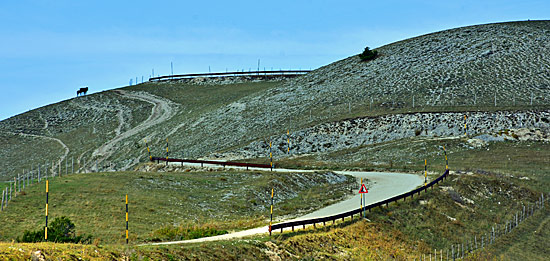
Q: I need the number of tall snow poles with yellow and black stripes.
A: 11